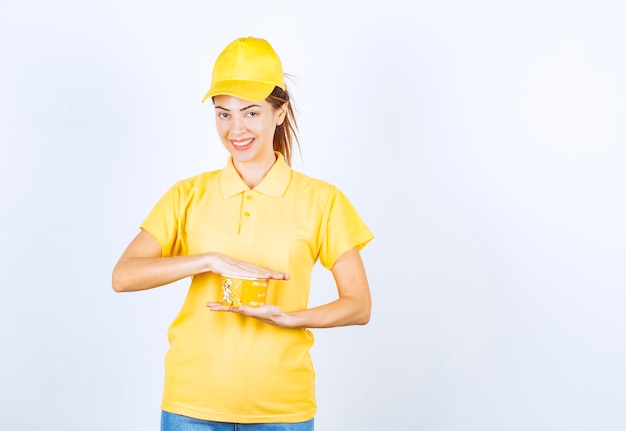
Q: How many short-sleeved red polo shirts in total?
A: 0